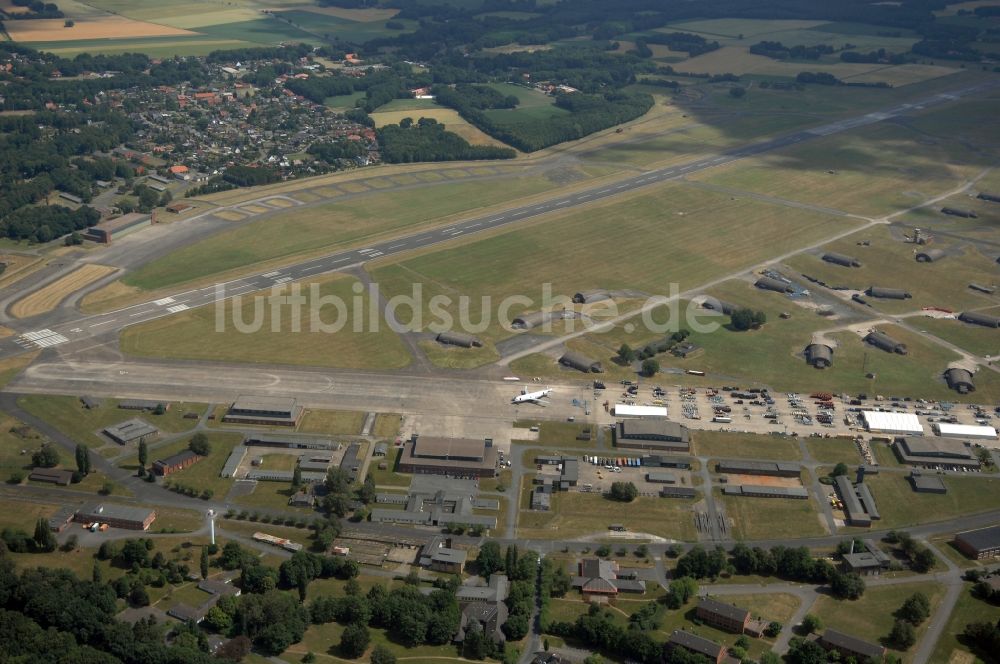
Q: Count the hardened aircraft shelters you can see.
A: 15